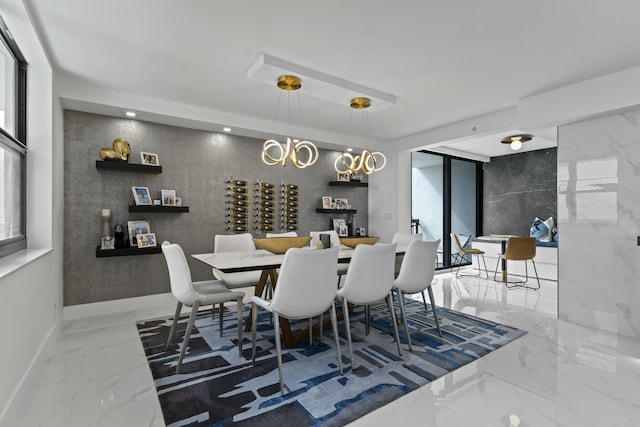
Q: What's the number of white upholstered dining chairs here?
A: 8